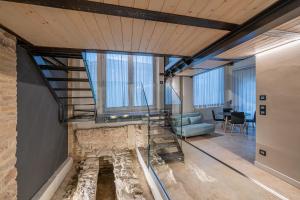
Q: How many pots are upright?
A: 0